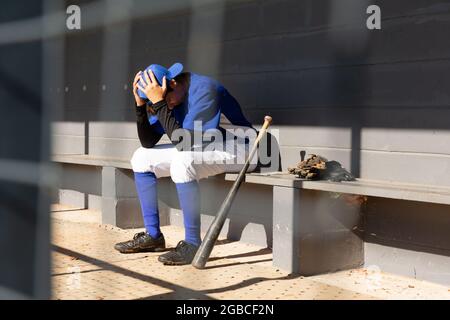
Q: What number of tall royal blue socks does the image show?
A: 2